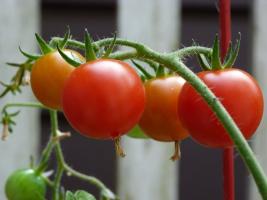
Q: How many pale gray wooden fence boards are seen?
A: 3